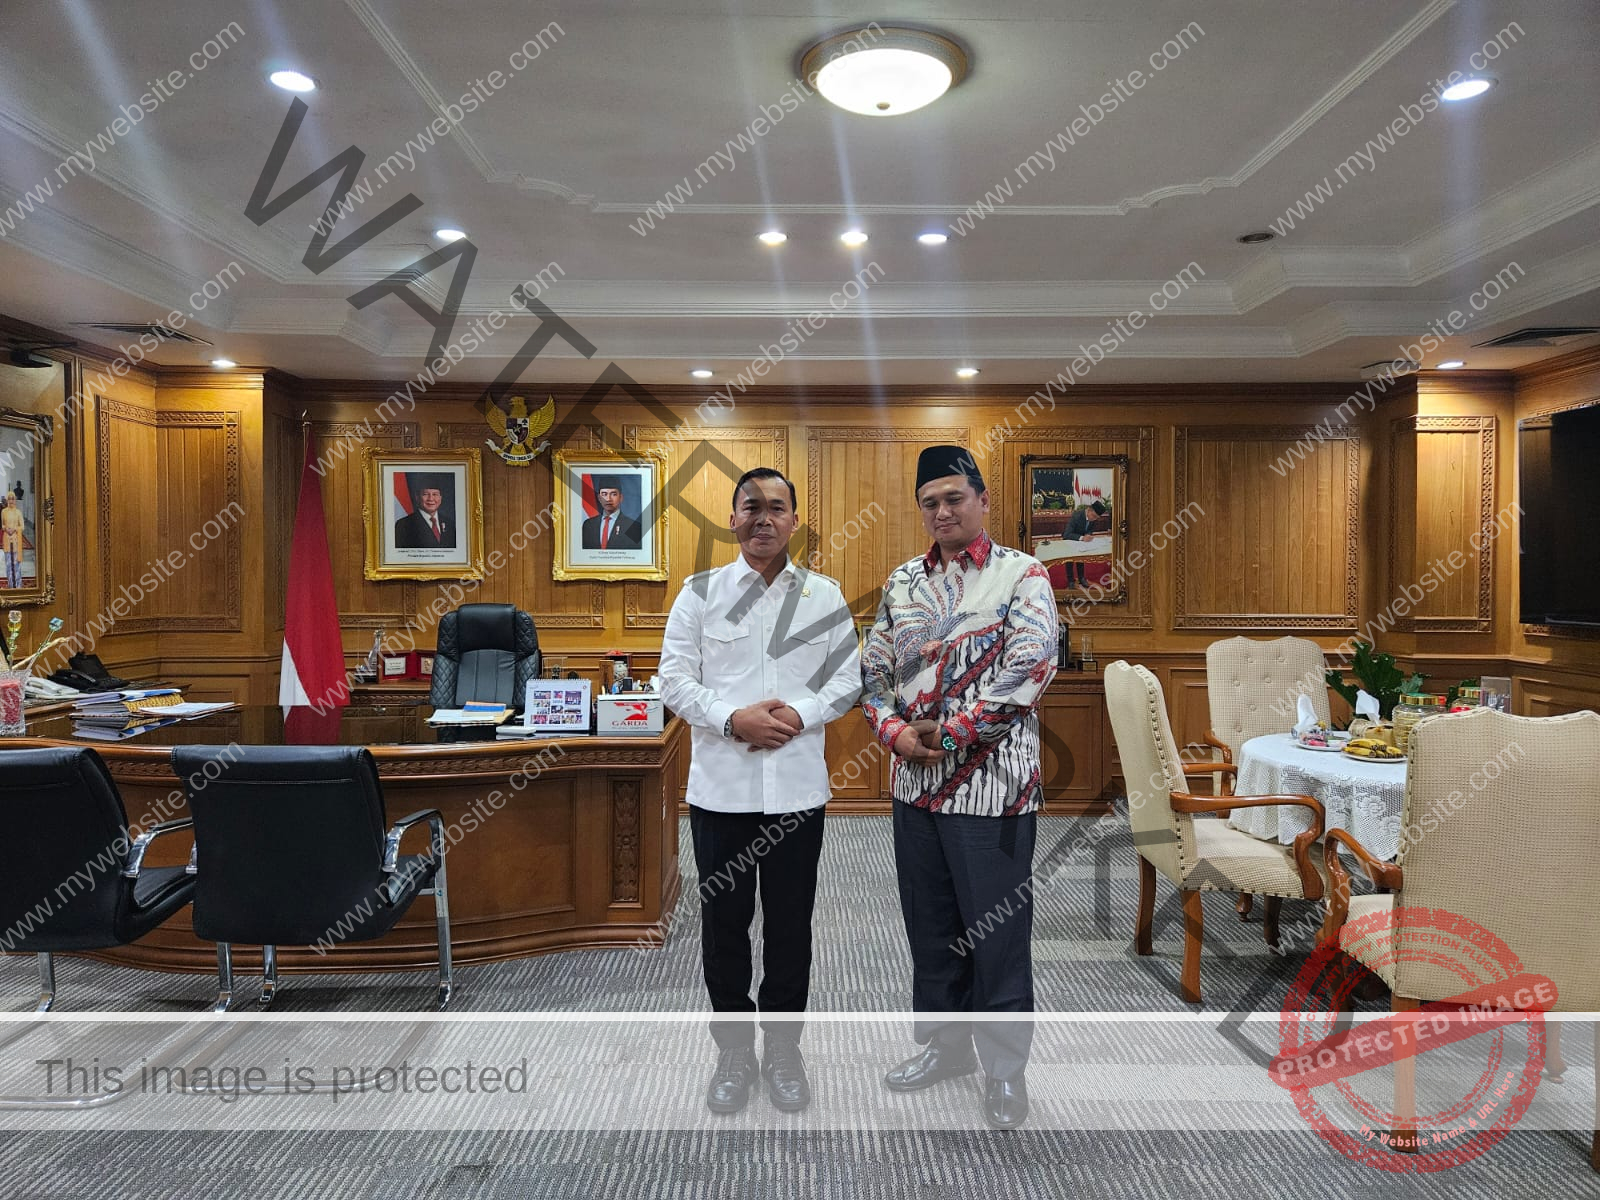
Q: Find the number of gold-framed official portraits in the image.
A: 2